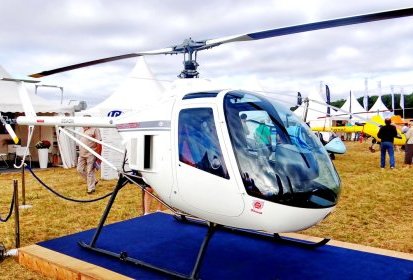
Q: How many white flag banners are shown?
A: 4